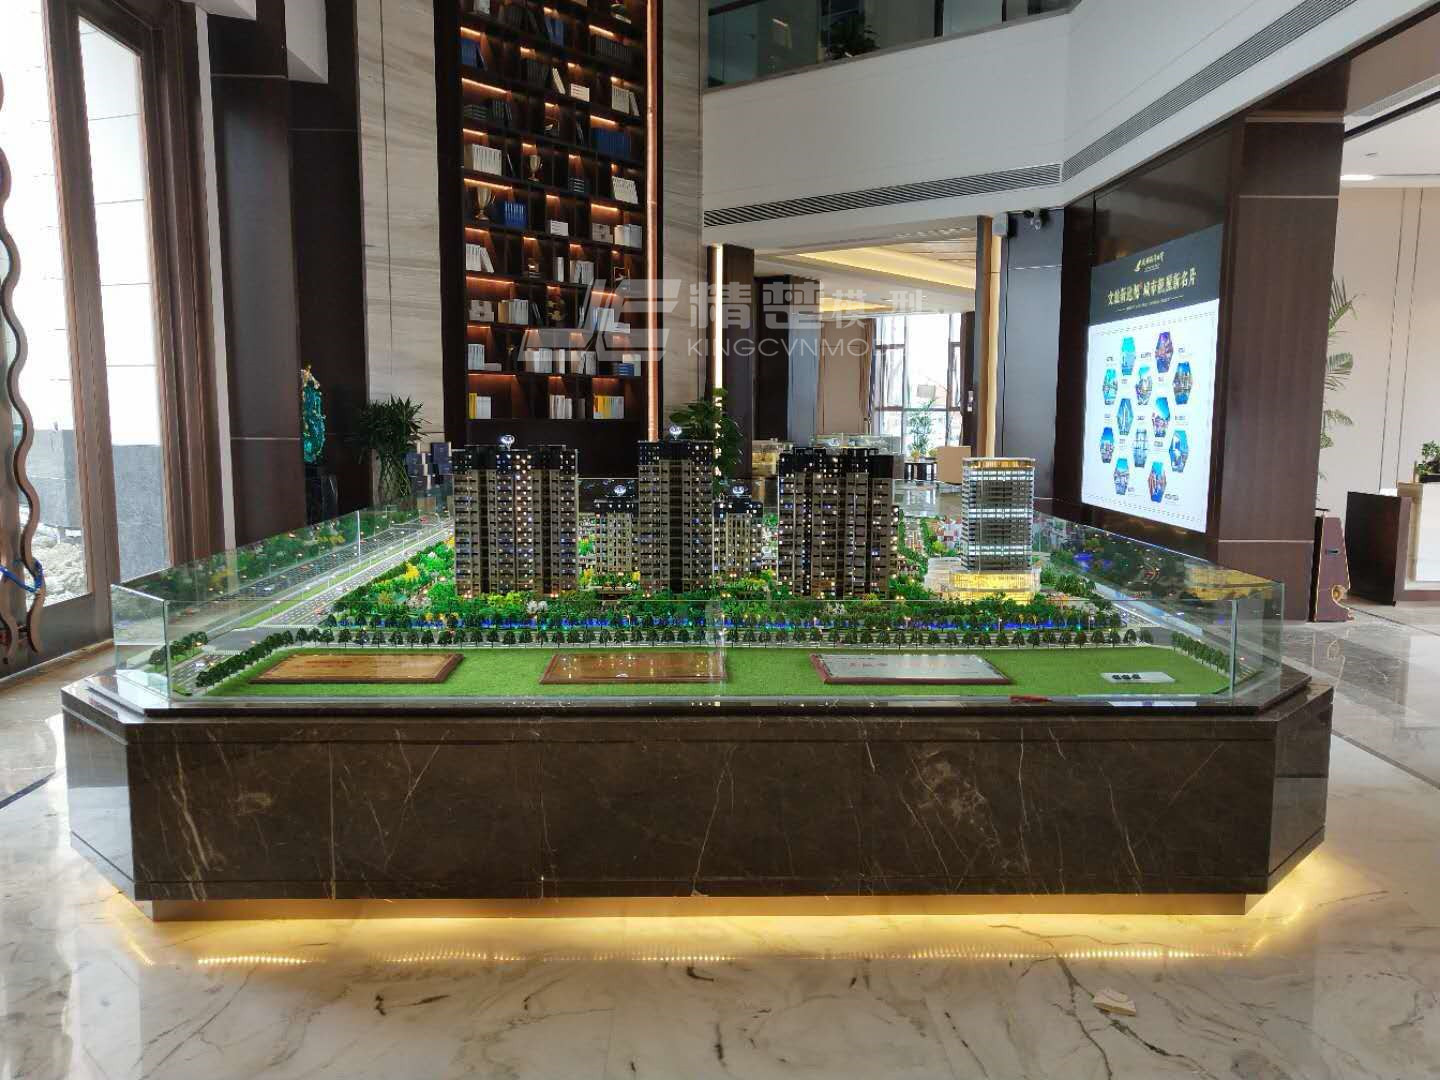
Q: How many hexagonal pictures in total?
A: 12